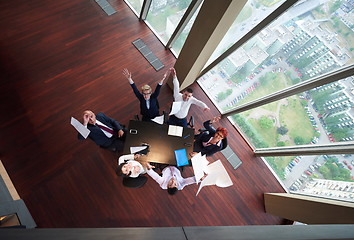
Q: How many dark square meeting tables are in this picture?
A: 1